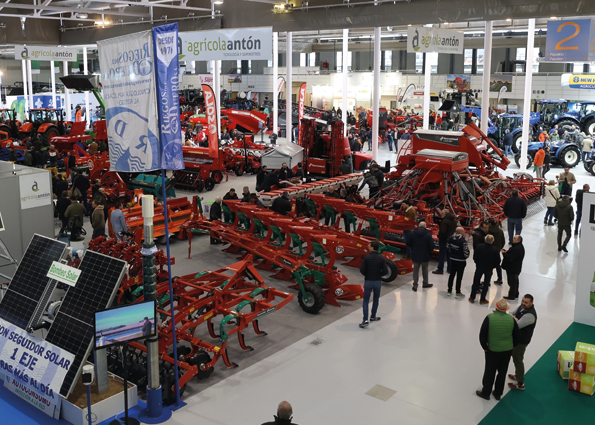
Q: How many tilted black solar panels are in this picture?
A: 2